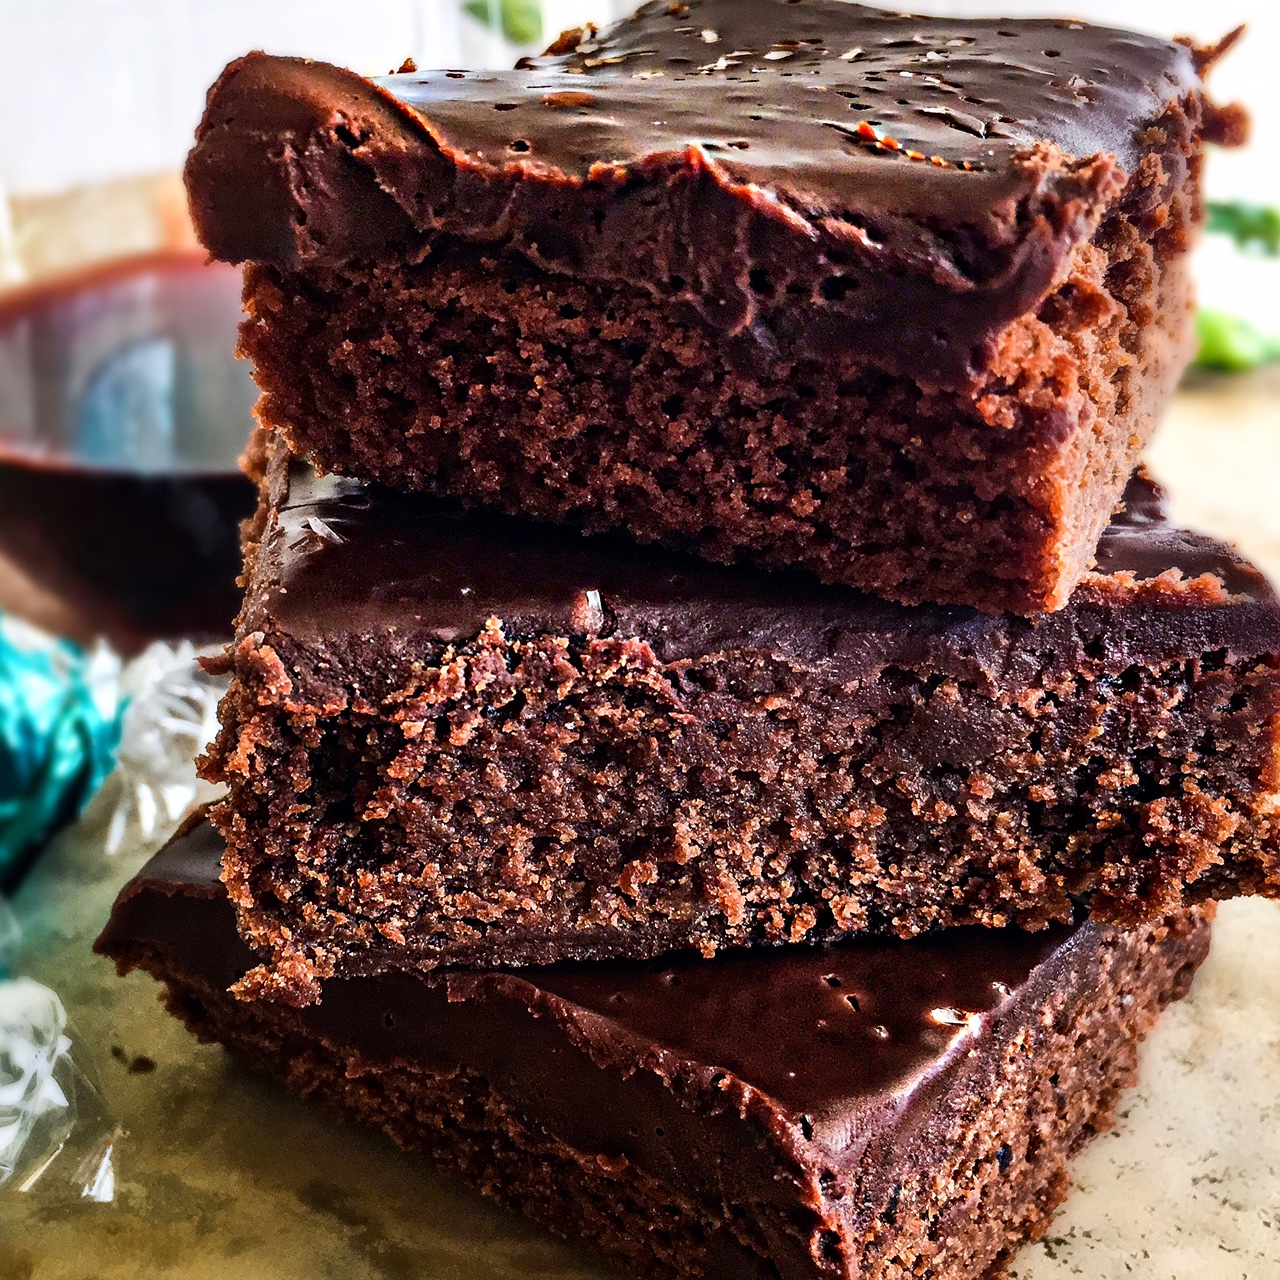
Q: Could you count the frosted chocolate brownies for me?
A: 3